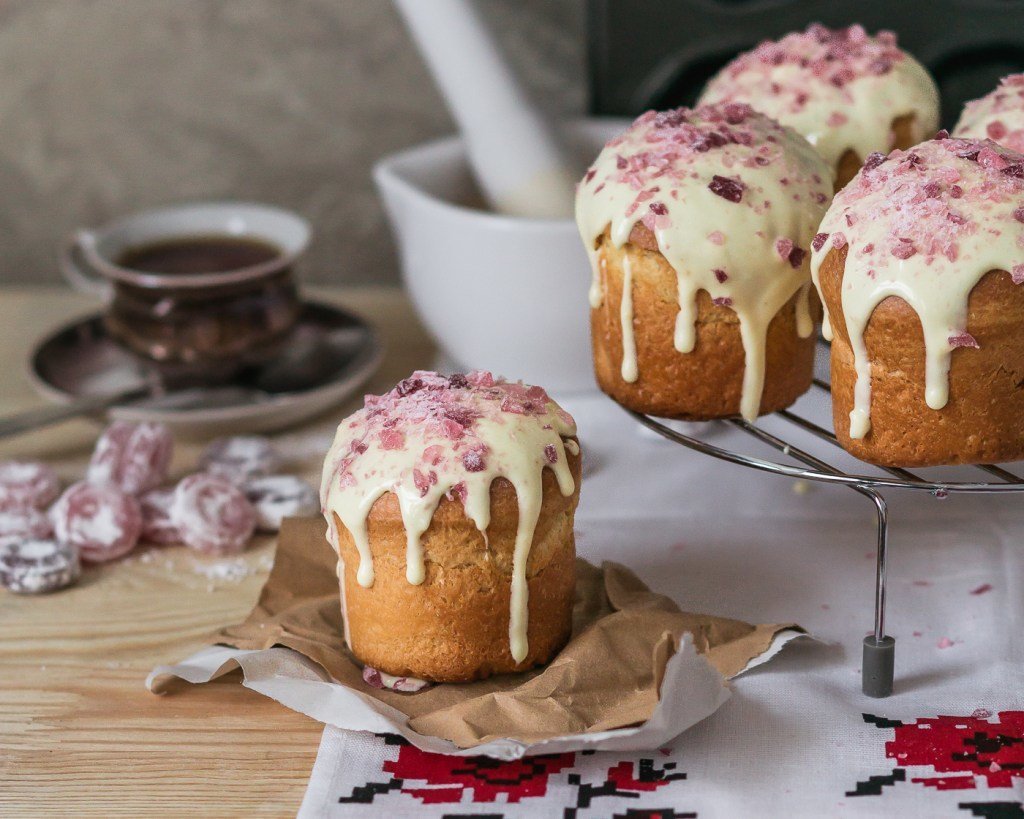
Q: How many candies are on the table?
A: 9